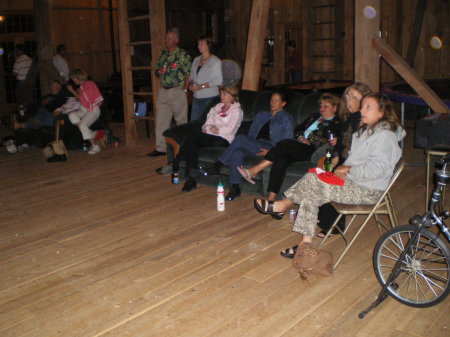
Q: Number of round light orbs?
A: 2